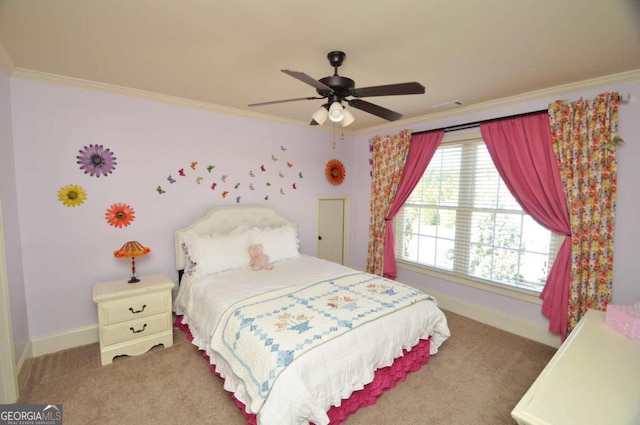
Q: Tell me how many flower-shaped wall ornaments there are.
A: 4